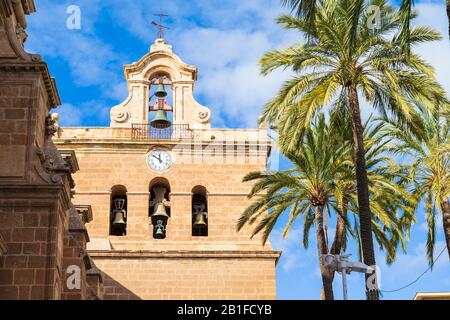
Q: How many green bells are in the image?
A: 2